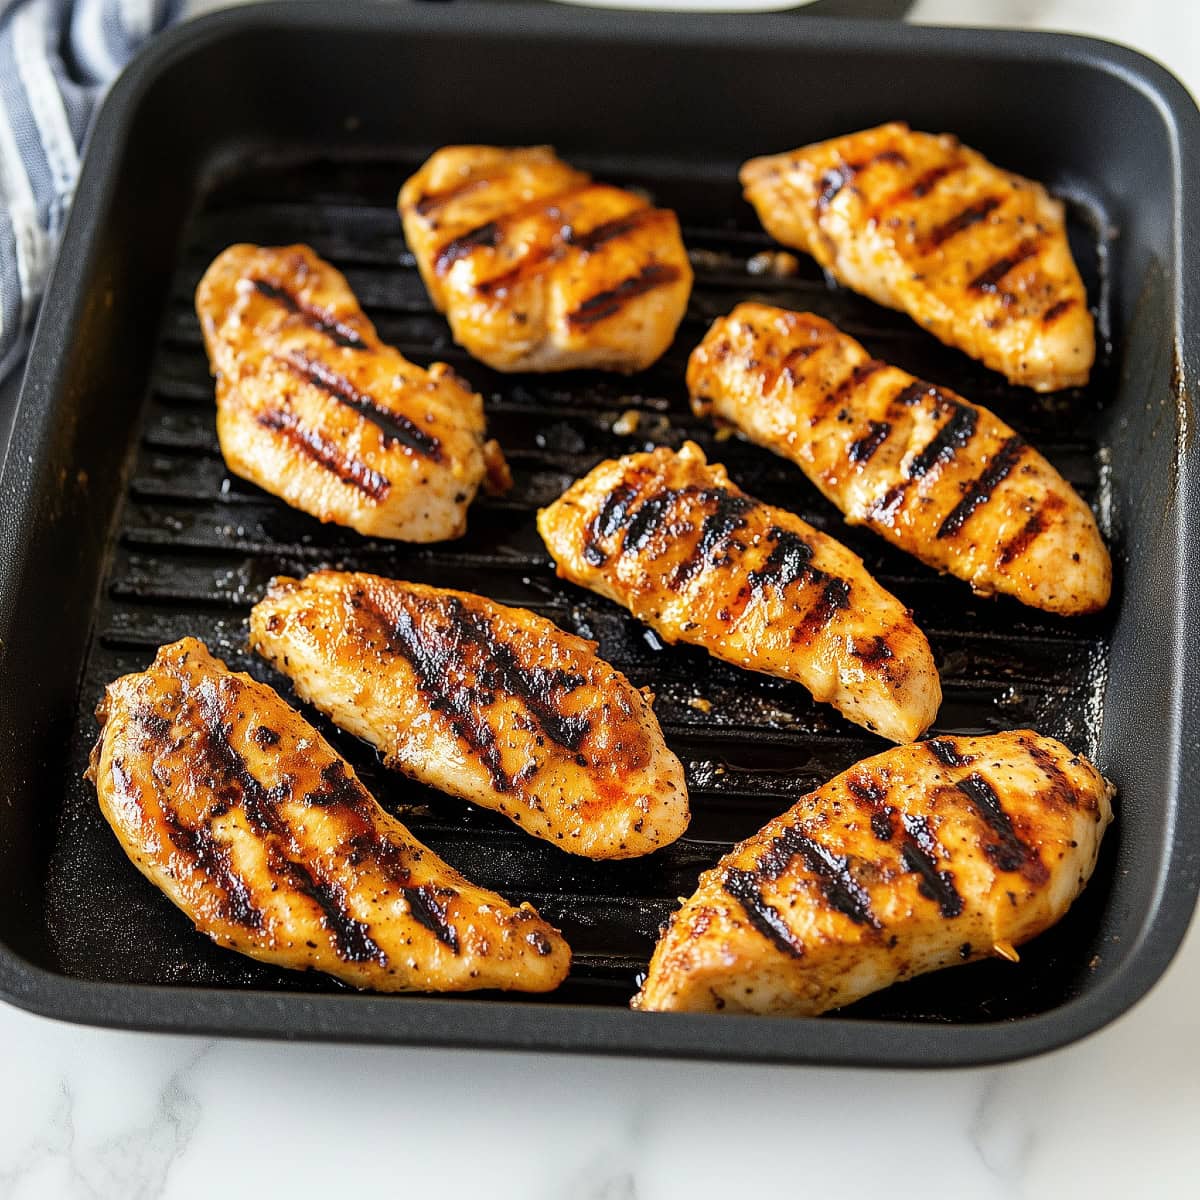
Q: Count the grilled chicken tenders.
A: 8